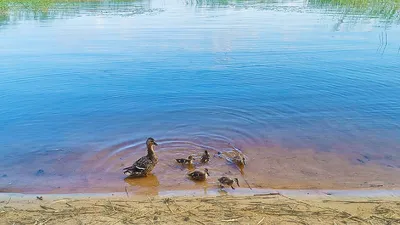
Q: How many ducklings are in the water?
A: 5